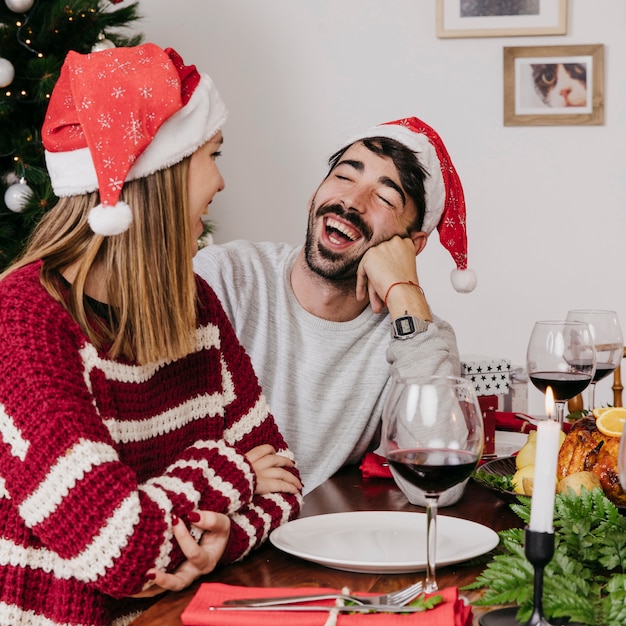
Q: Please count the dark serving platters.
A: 1